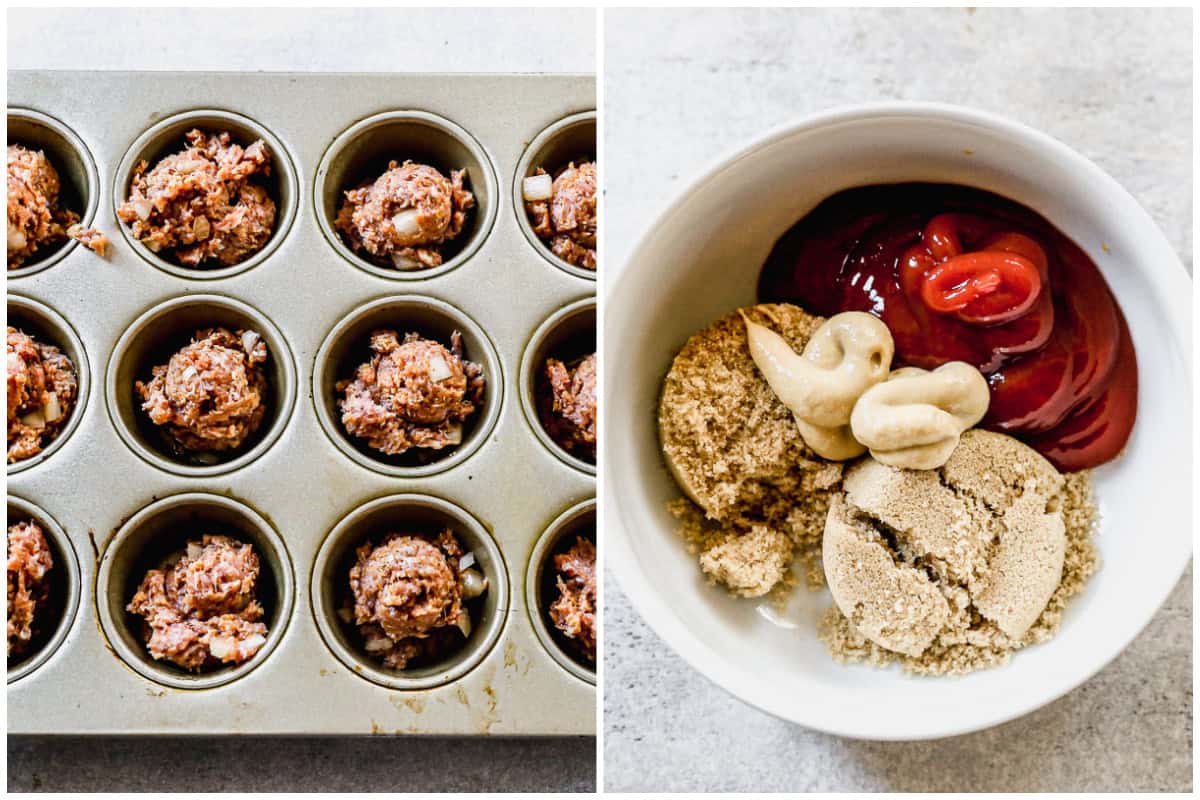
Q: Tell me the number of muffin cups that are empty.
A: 0